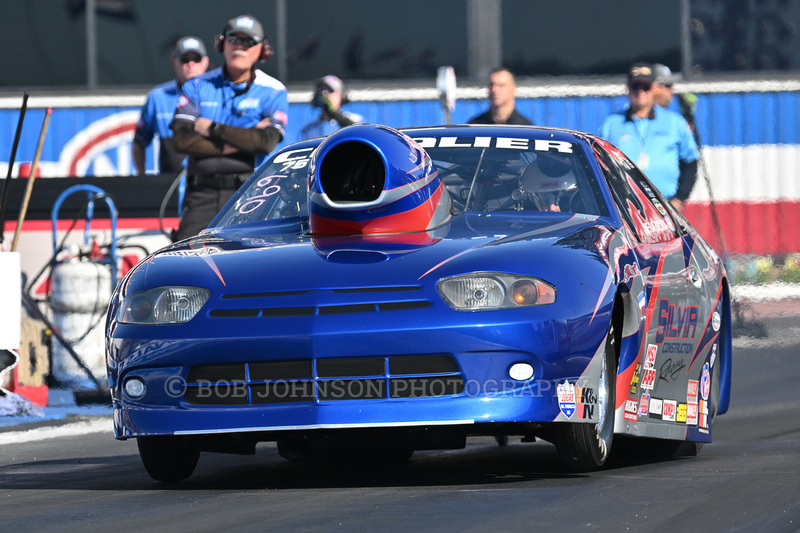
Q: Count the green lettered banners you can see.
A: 0